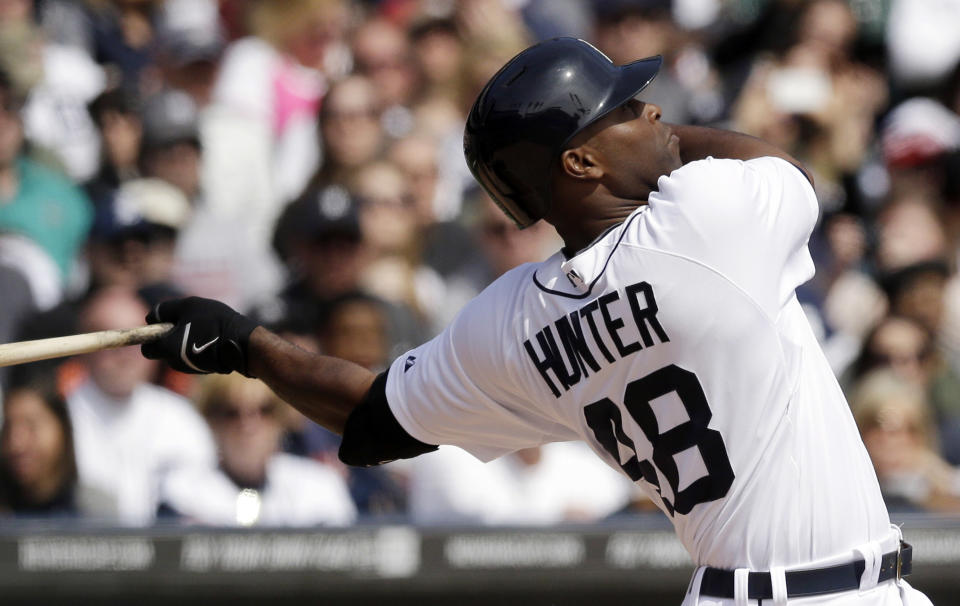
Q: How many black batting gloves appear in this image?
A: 1